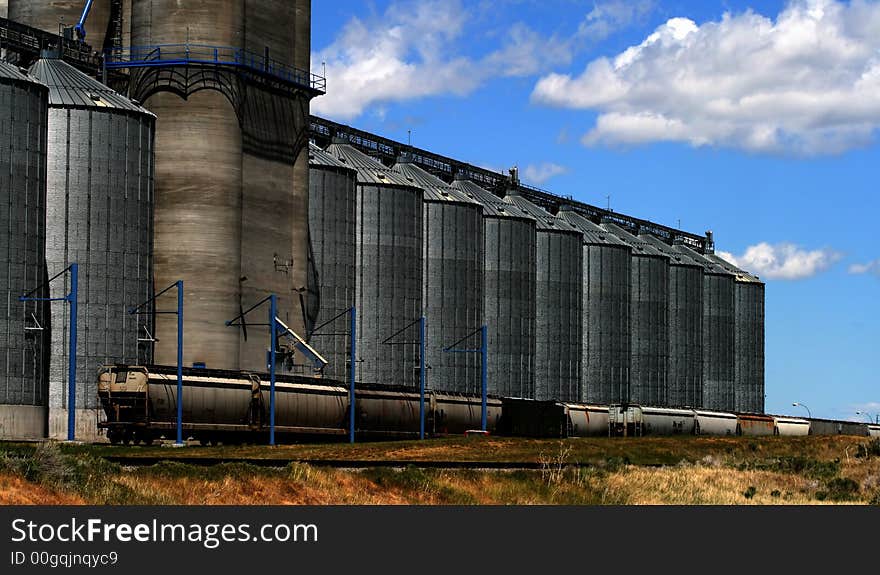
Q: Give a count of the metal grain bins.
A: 12